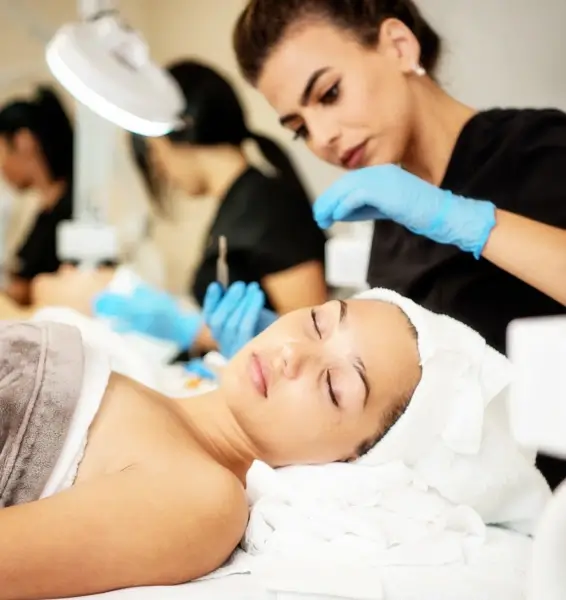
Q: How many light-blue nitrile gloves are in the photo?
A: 3